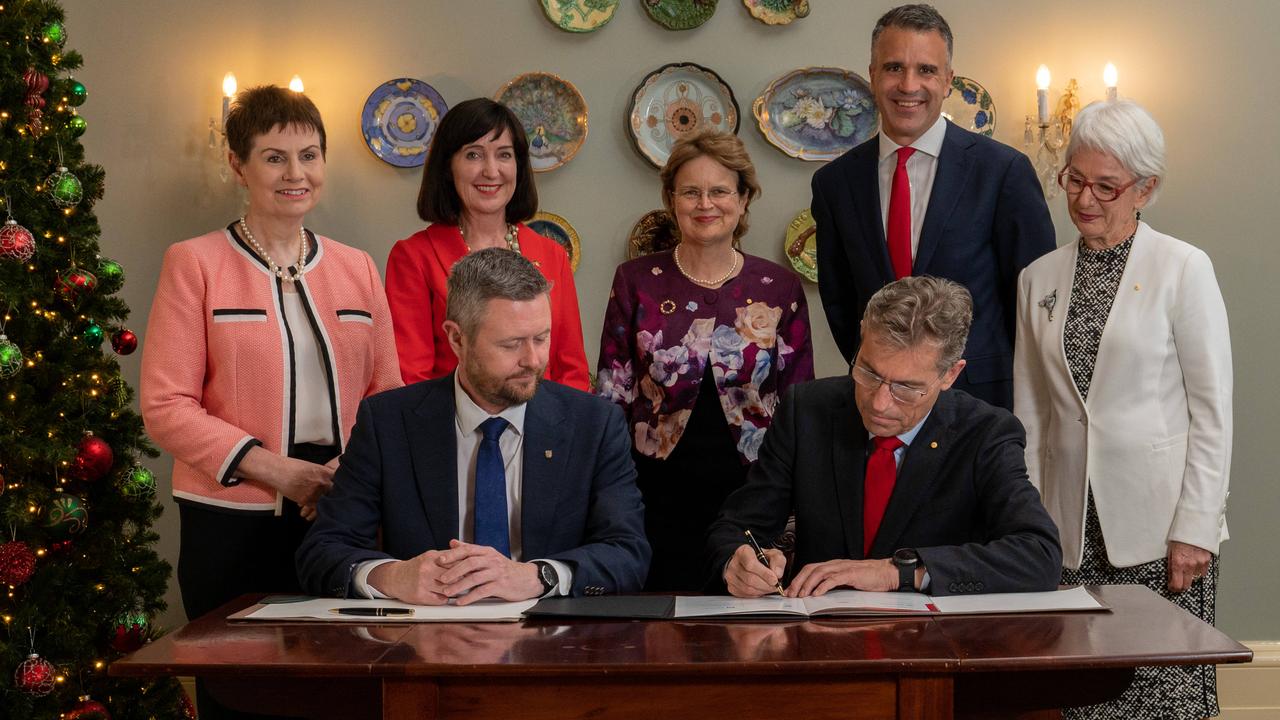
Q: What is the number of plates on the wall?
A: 11